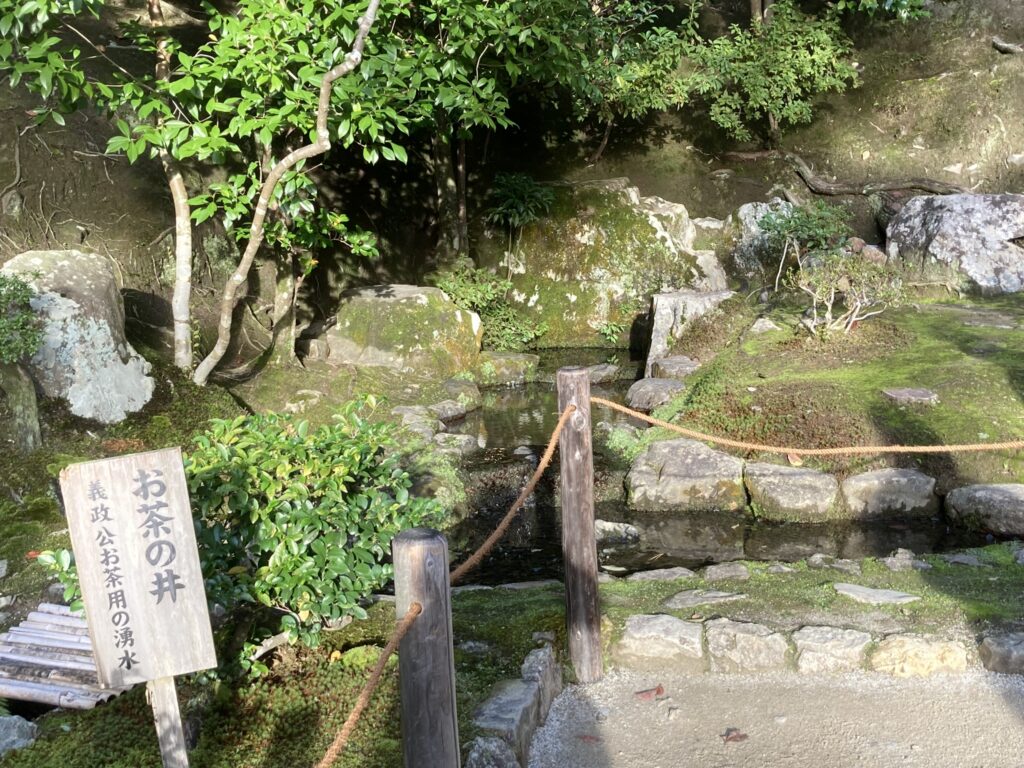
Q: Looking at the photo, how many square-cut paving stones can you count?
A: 0